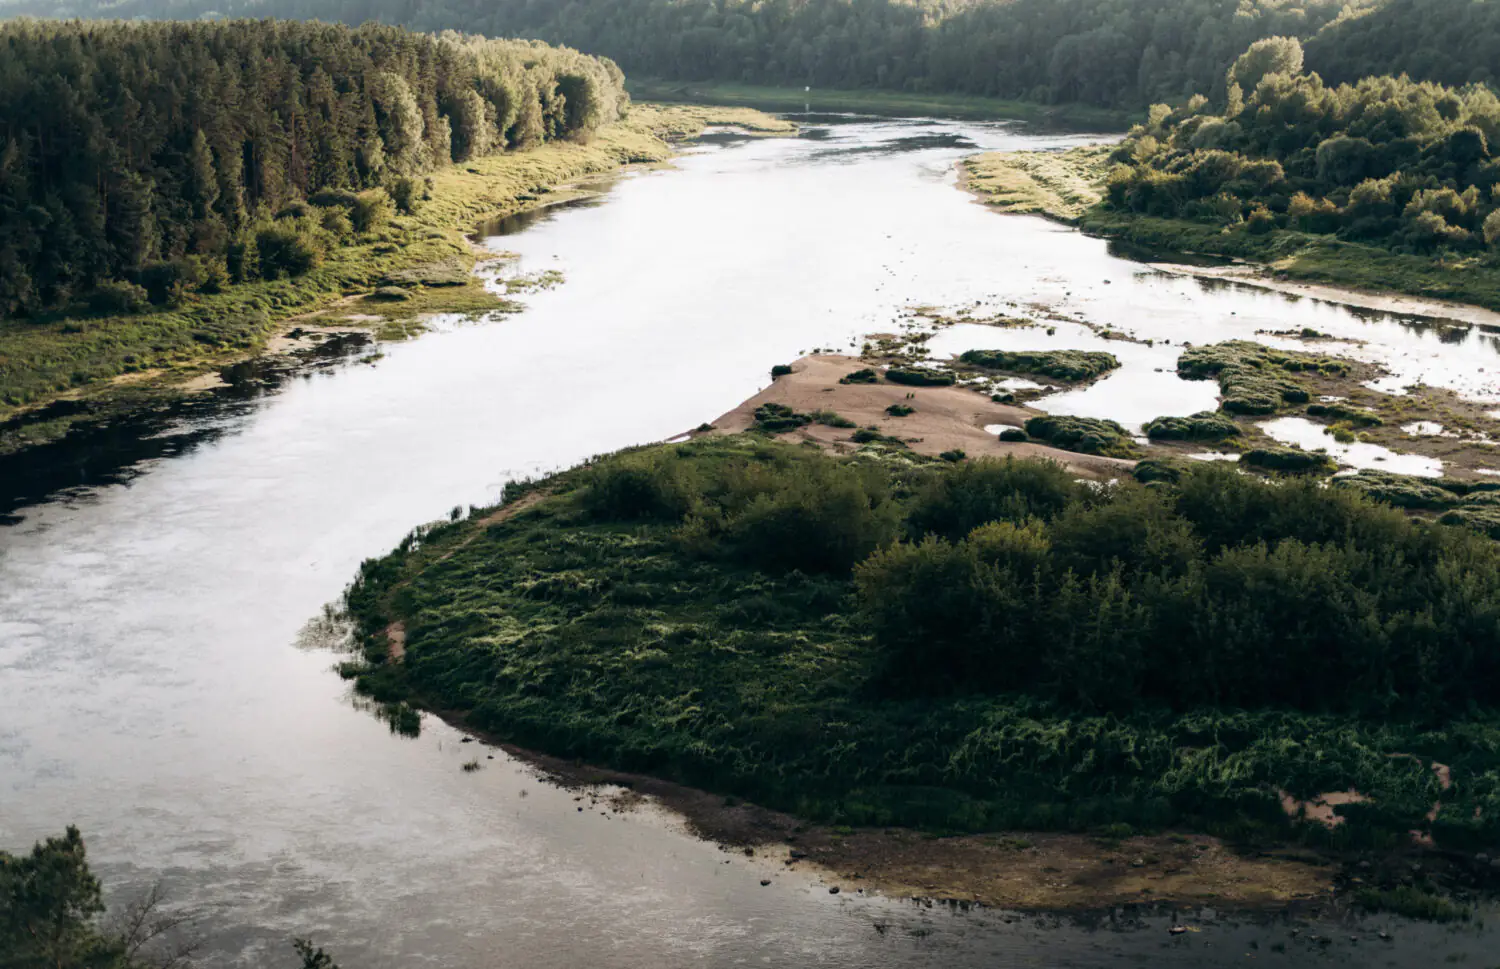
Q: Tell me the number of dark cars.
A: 0